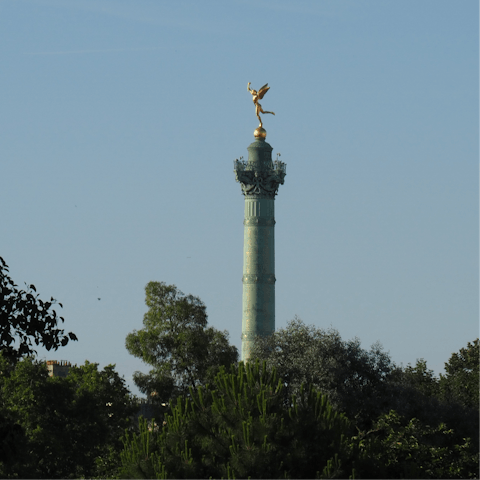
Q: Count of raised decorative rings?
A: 3